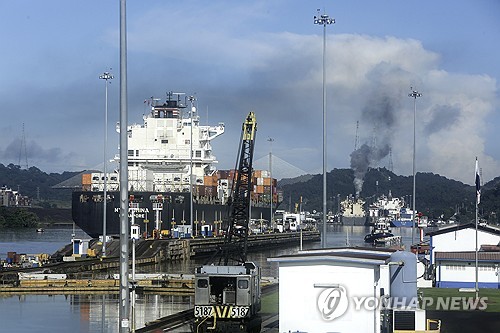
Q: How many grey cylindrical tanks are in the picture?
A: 1